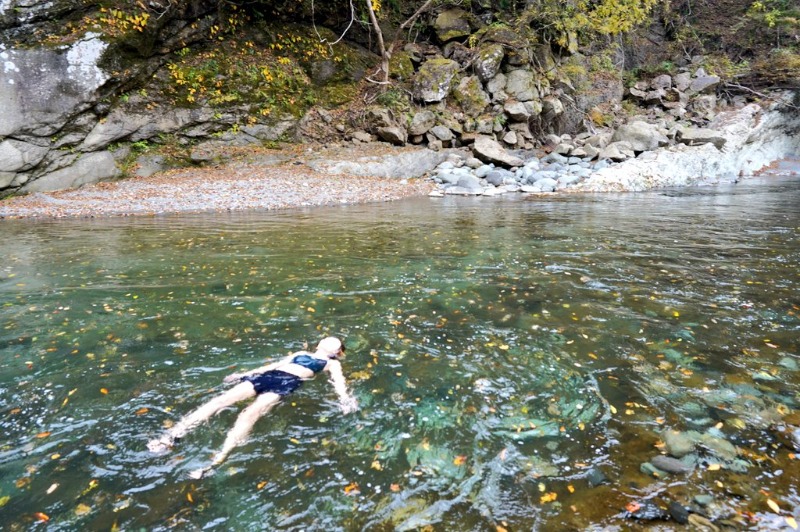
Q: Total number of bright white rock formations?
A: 1